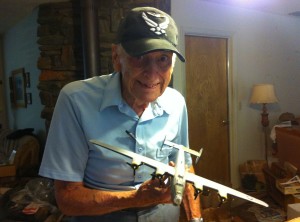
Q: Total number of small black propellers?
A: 4